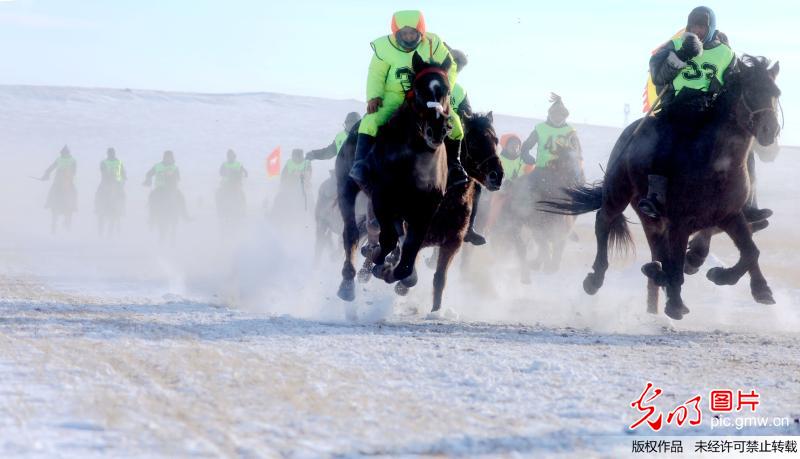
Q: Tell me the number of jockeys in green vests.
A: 11